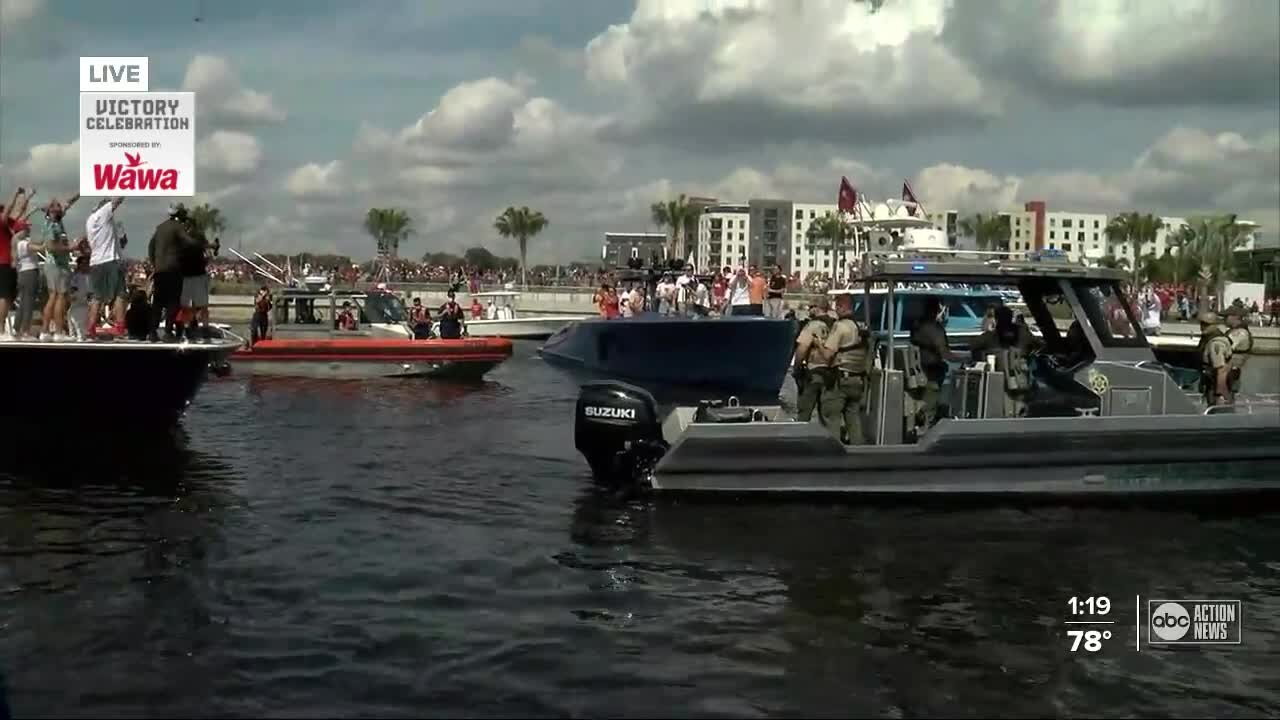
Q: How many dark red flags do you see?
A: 2